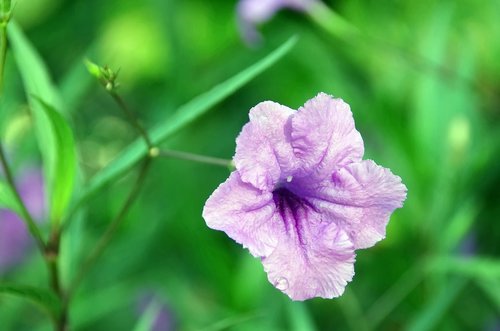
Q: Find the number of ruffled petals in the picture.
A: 5